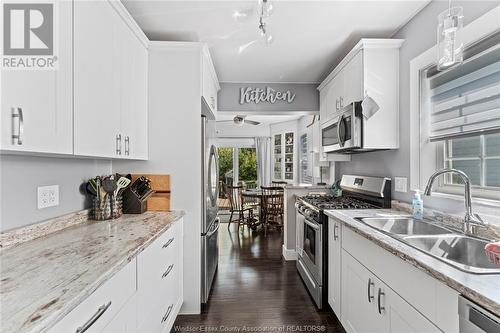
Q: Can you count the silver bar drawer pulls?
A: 4